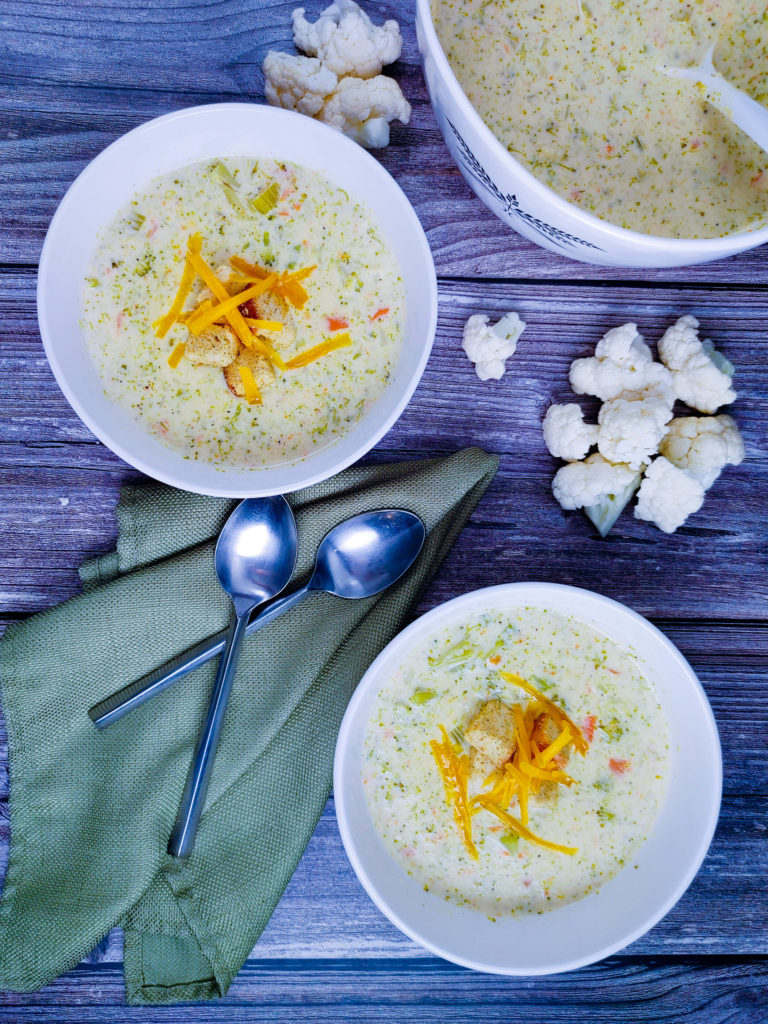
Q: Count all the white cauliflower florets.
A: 11